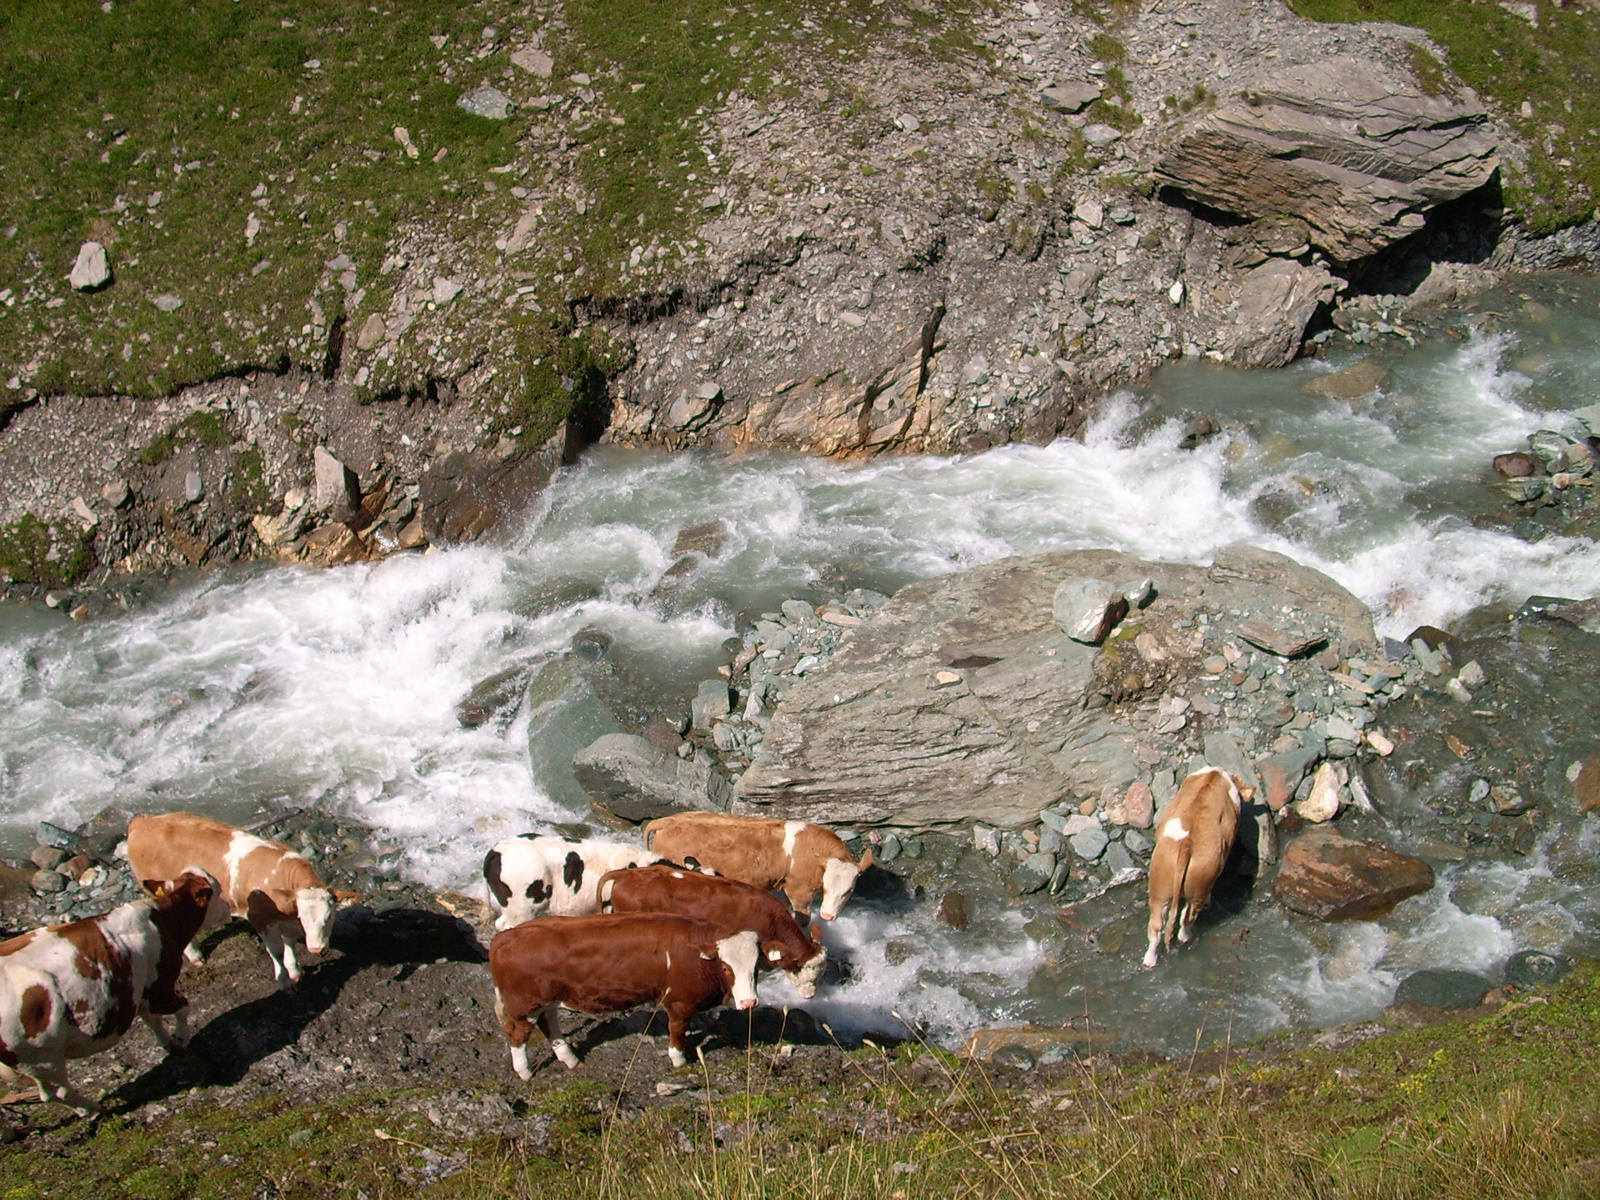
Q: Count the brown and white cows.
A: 6